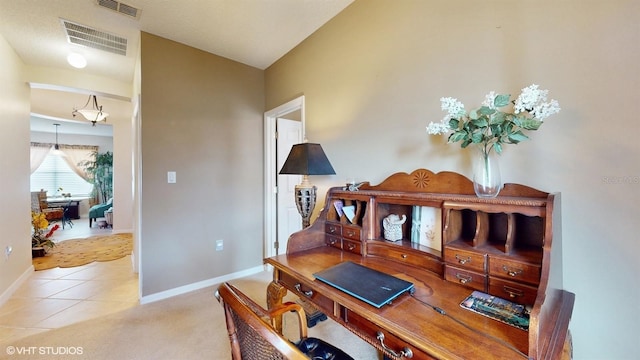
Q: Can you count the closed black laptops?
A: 1